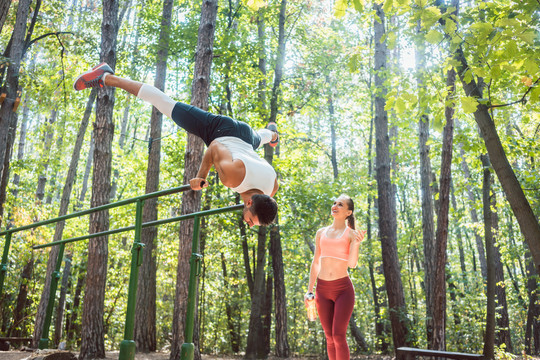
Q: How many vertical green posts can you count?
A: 4